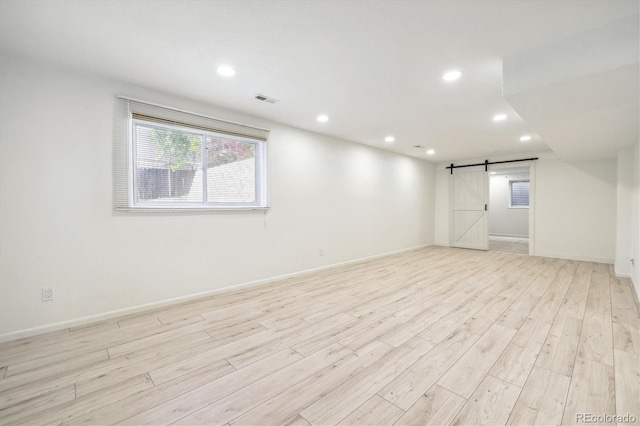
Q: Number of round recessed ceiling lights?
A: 7